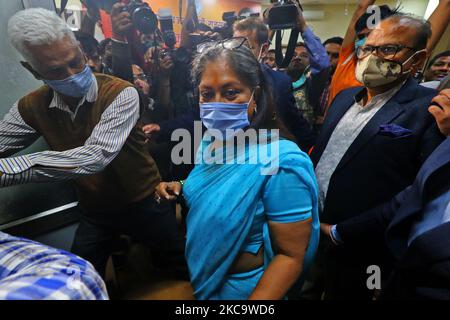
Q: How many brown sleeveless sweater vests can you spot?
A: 1